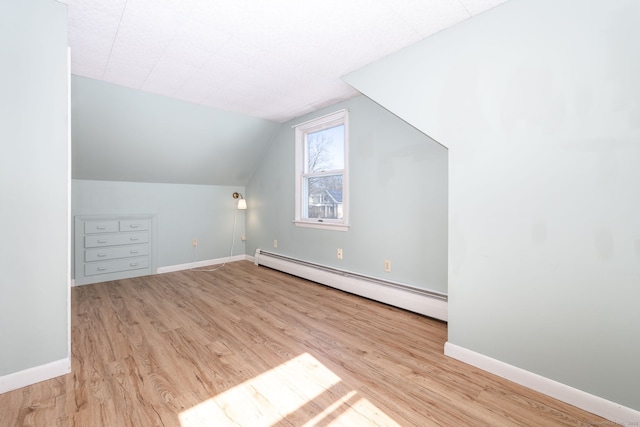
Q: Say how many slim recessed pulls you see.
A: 8